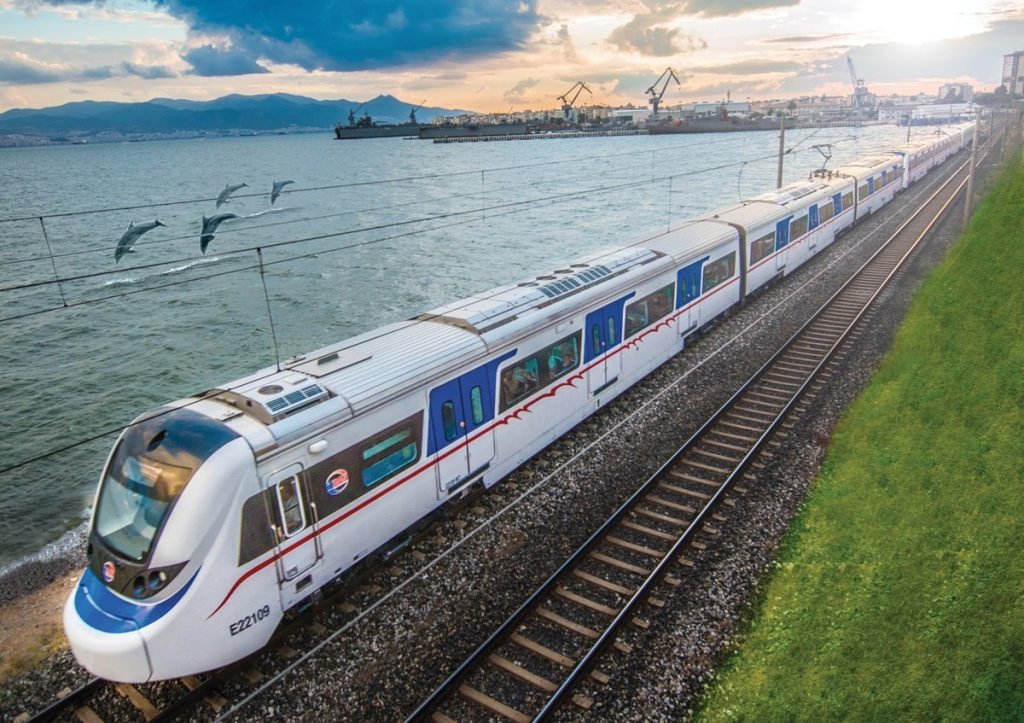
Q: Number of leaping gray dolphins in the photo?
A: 4